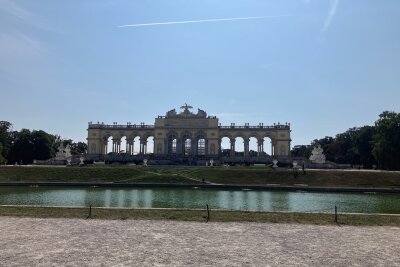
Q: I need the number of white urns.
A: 6